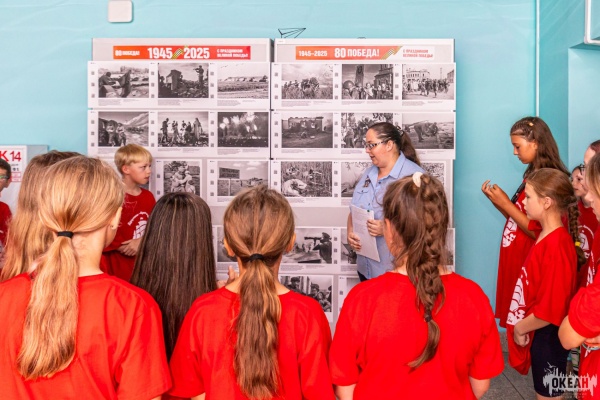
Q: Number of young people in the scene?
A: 12